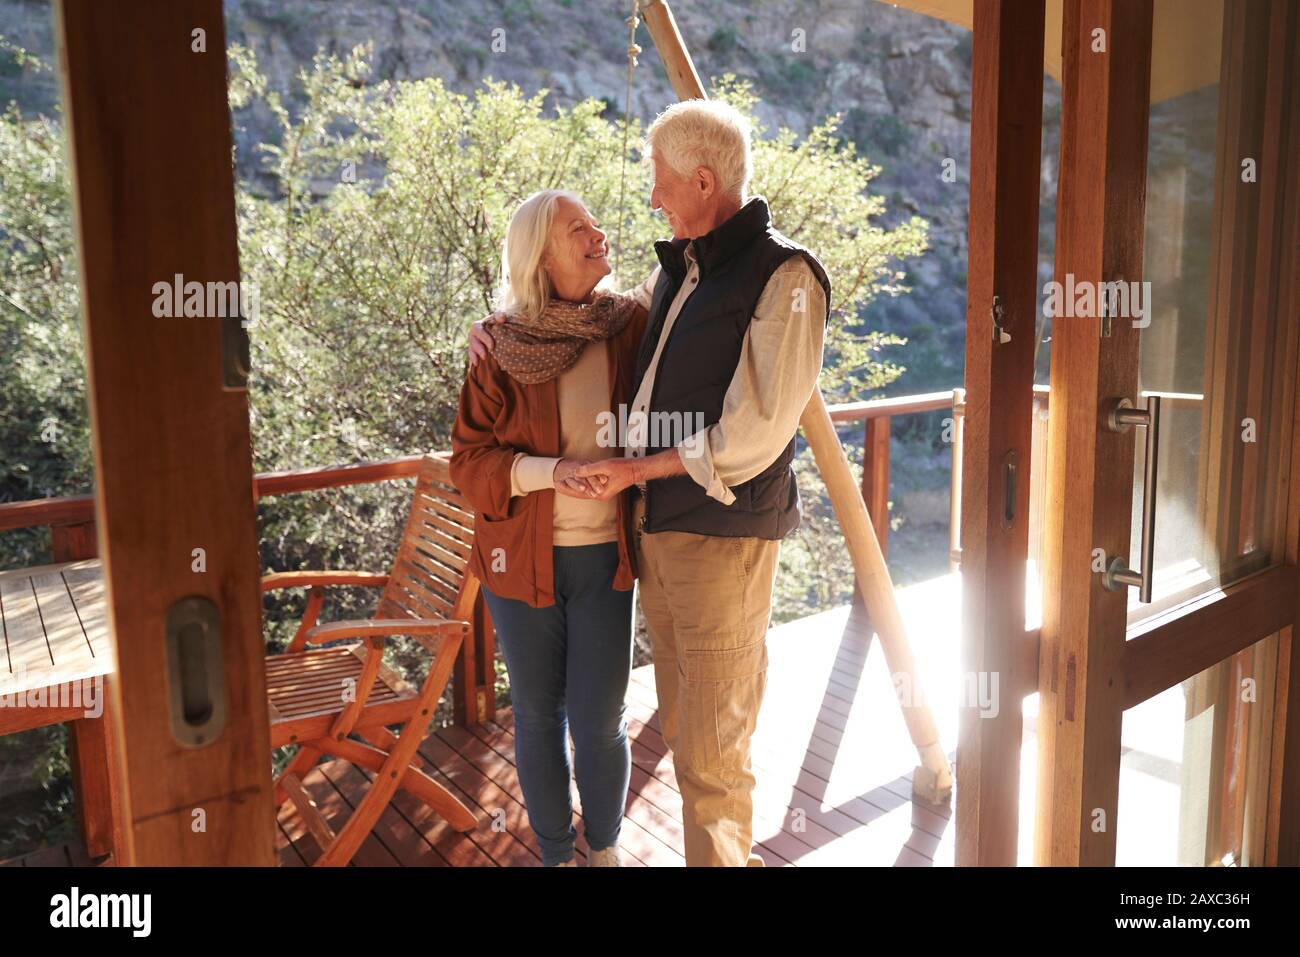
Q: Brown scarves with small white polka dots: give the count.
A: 1